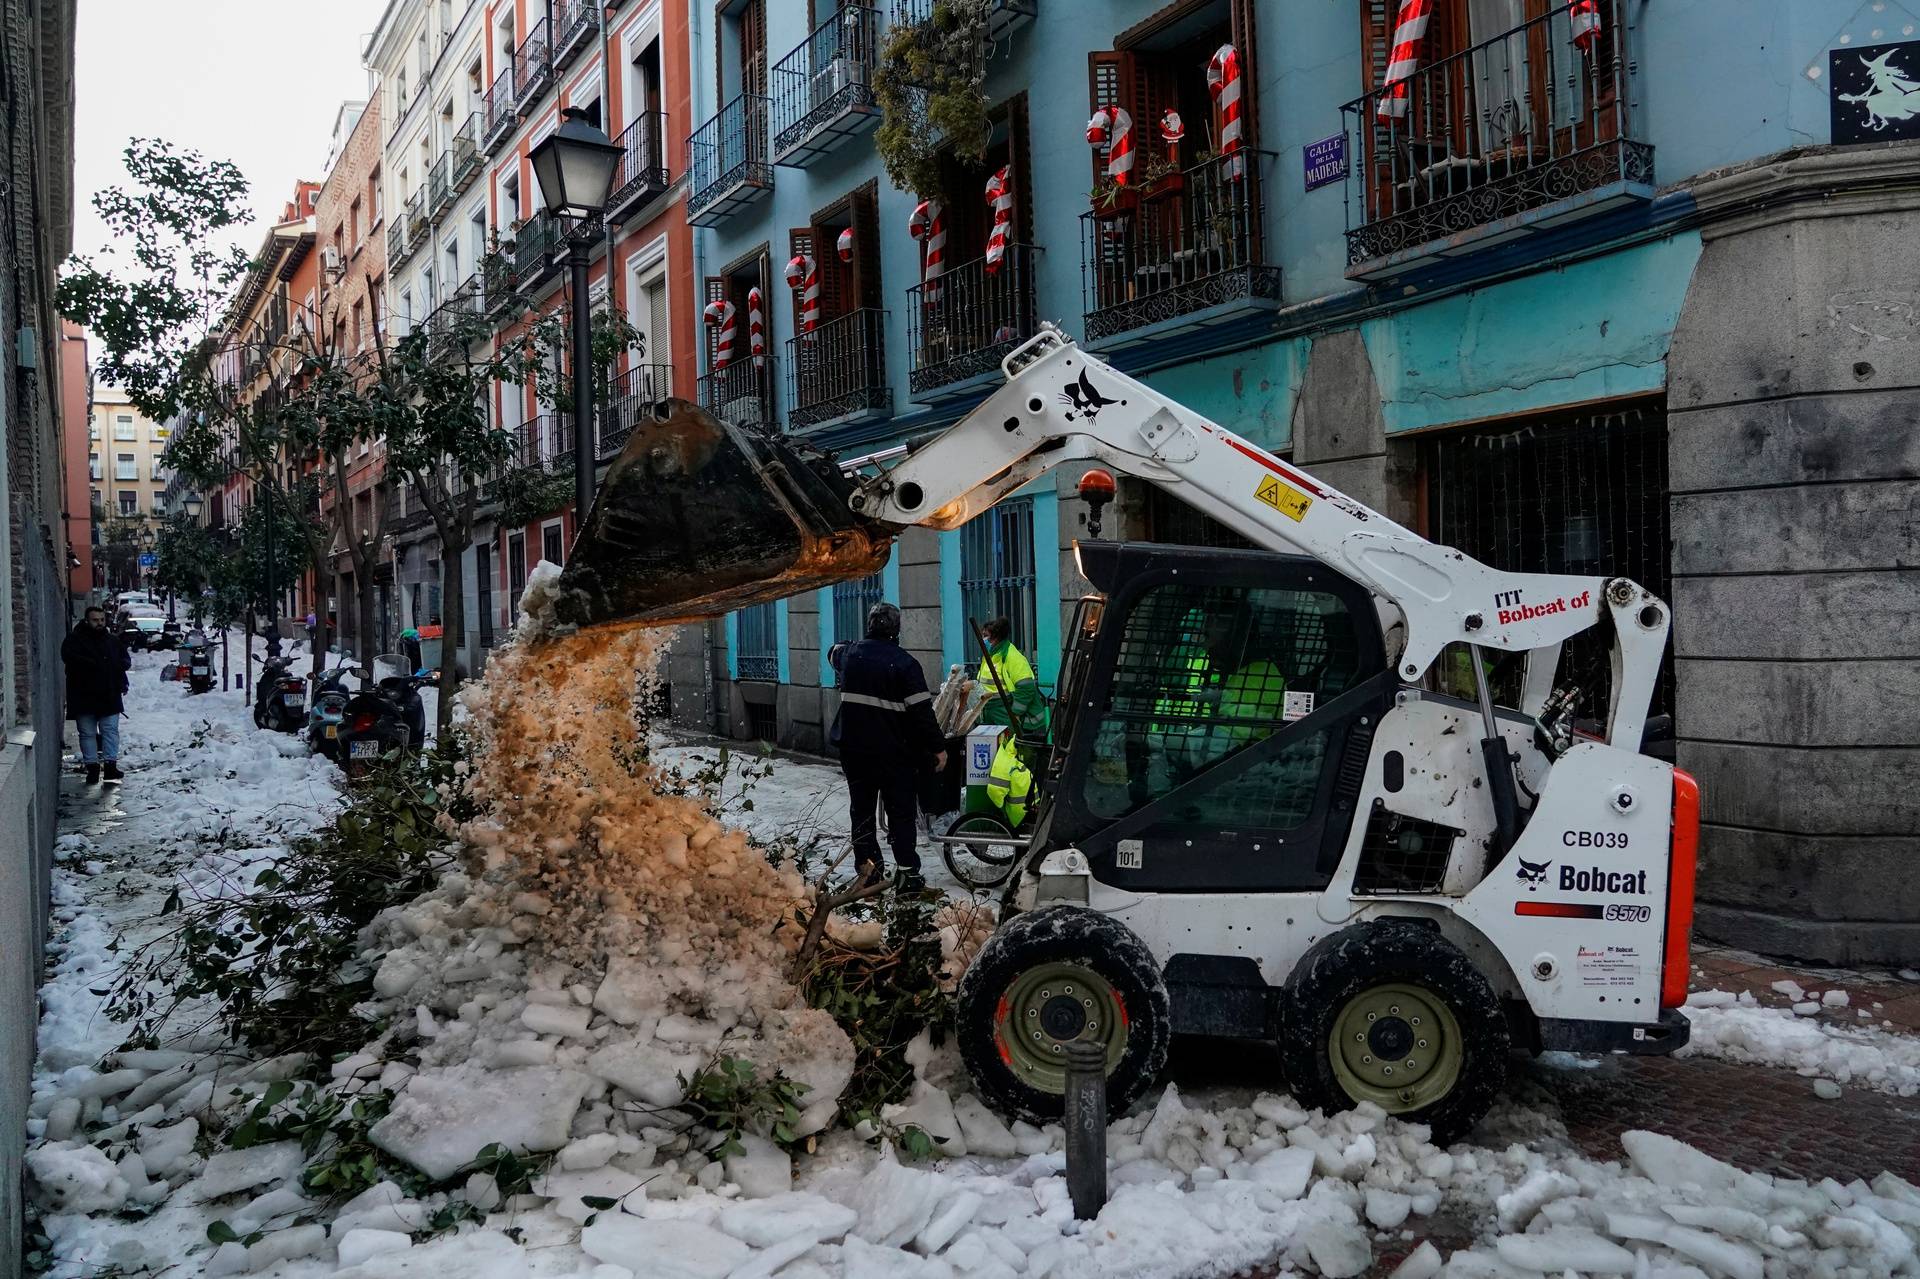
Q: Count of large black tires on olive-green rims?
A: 2